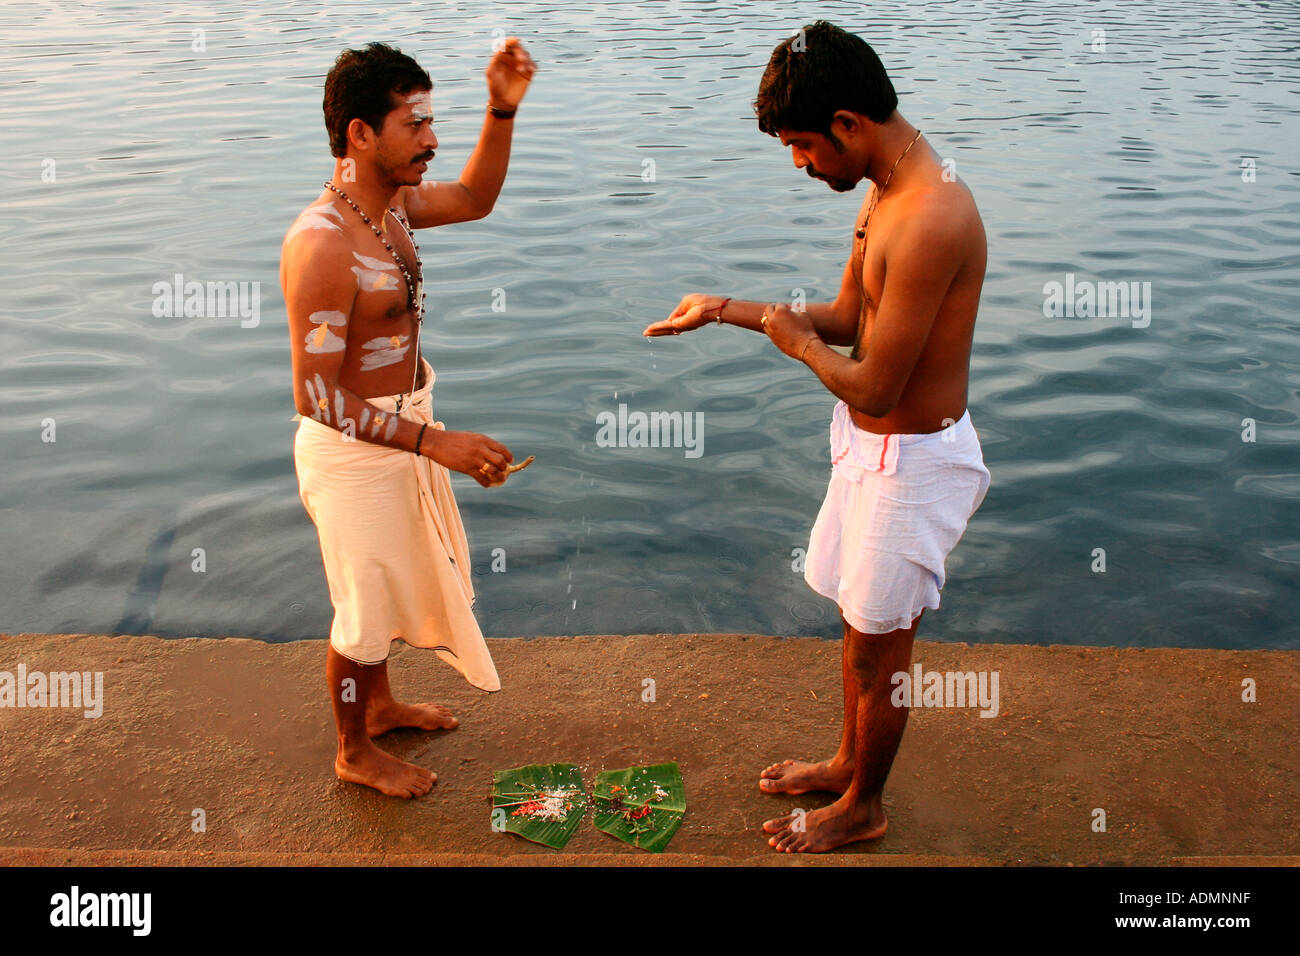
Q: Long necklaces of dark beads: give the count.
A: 1